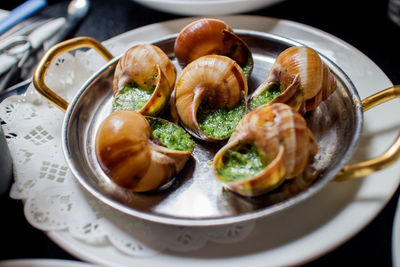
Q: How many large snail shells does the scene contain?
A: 6